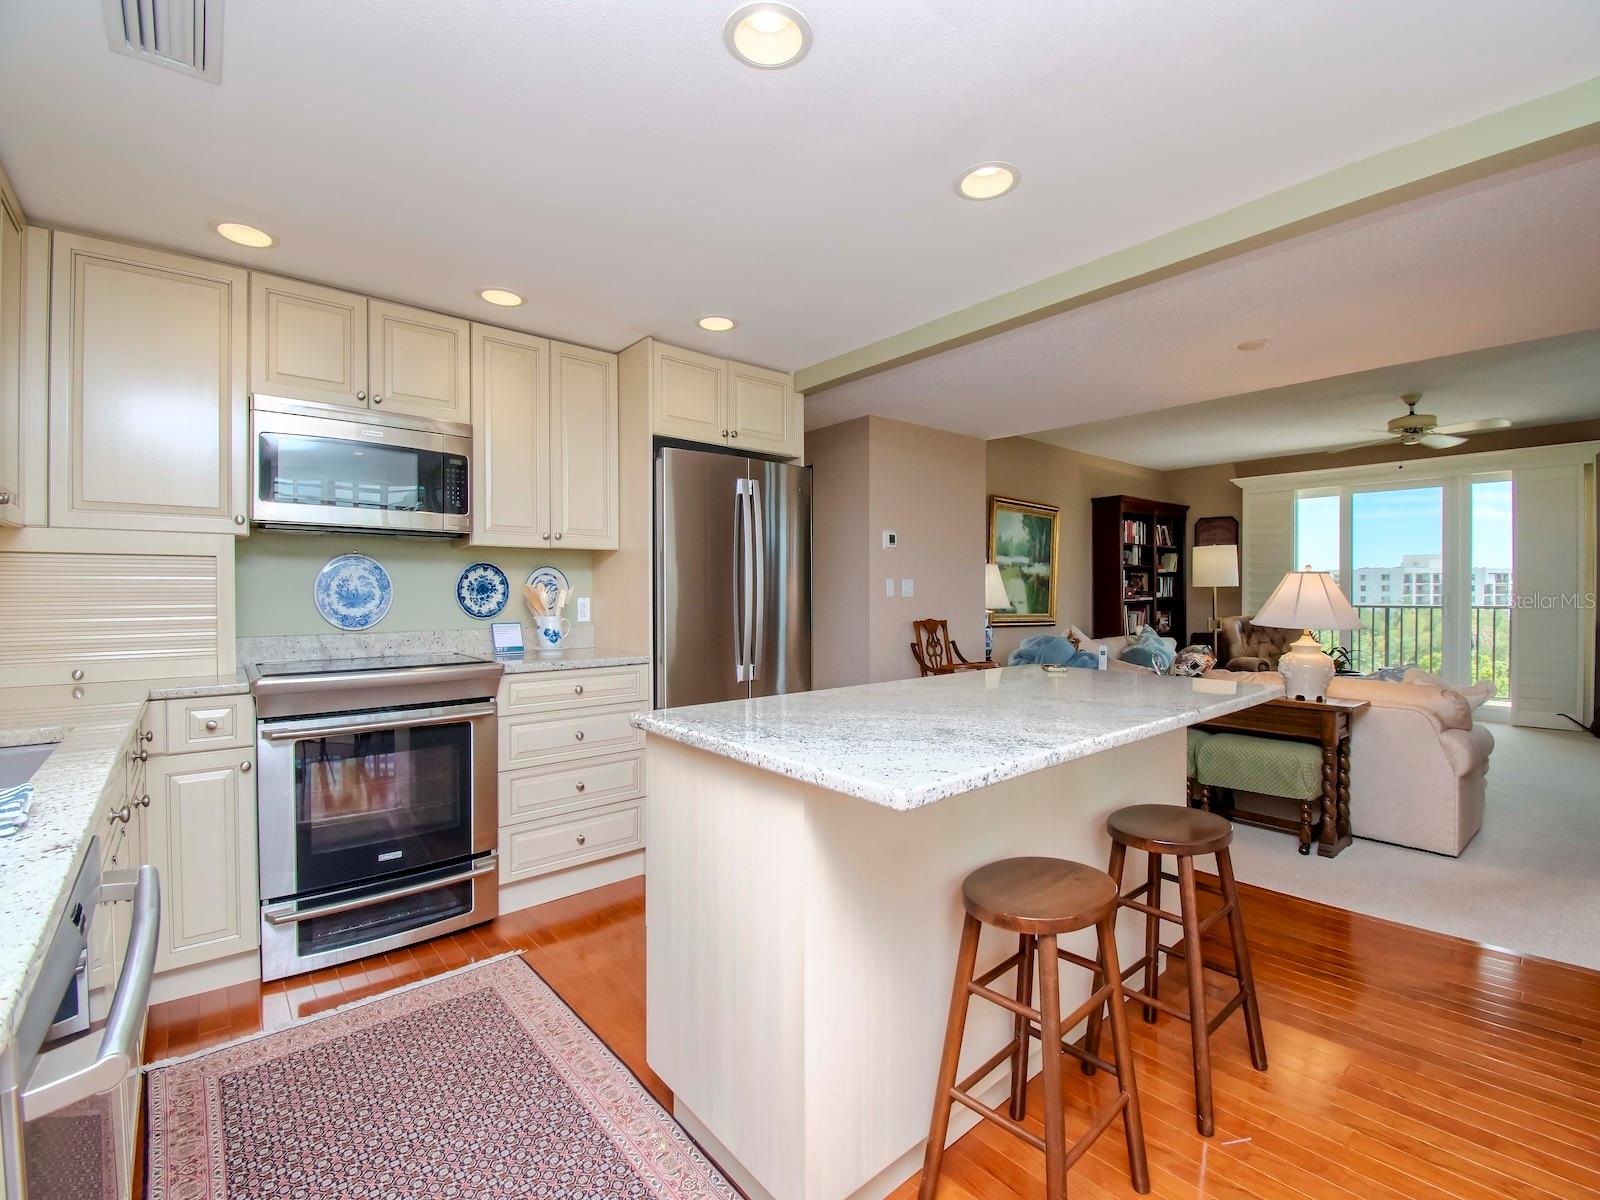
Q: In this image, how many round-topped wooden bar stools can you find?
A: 2